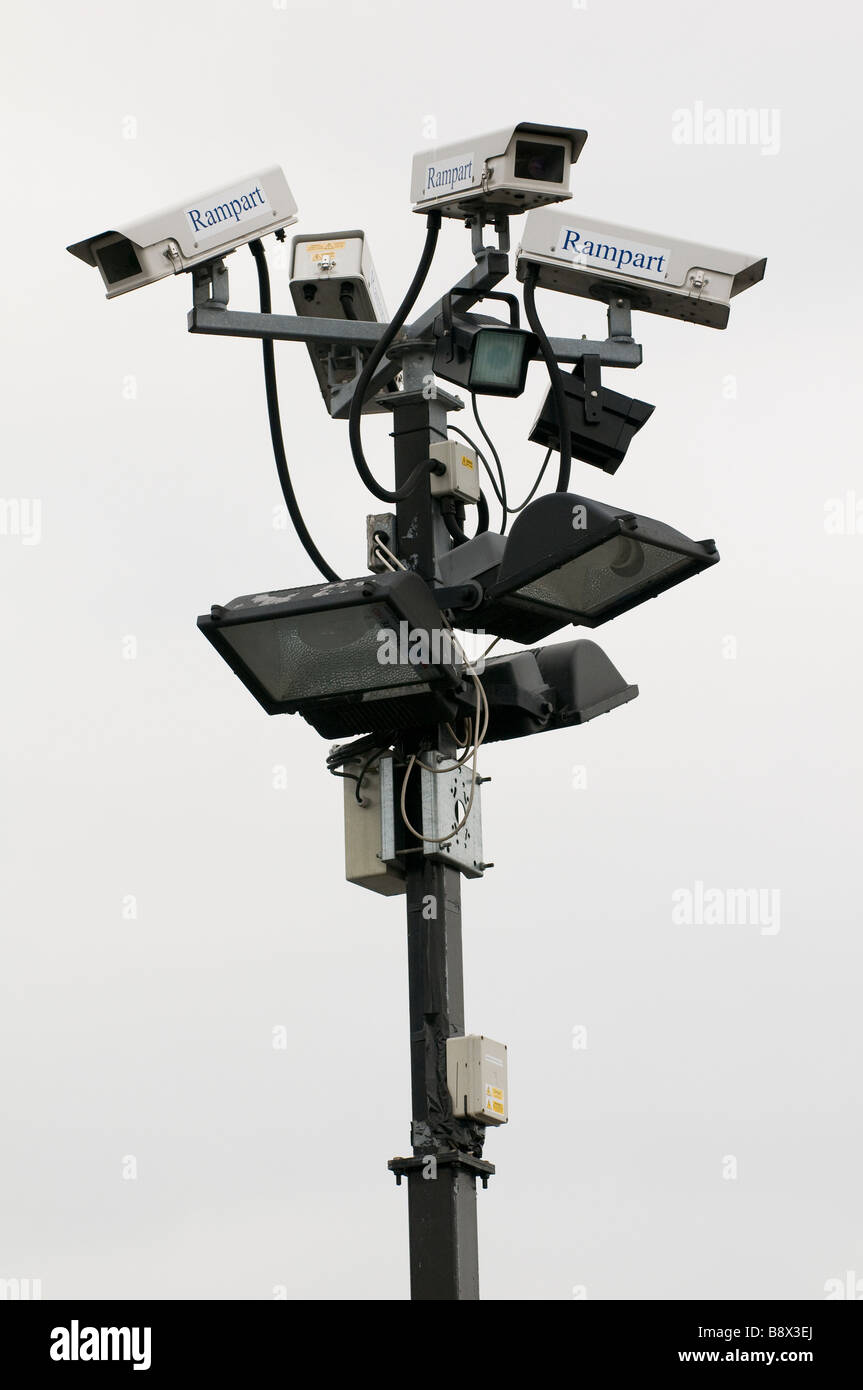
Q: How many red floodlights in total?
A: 0